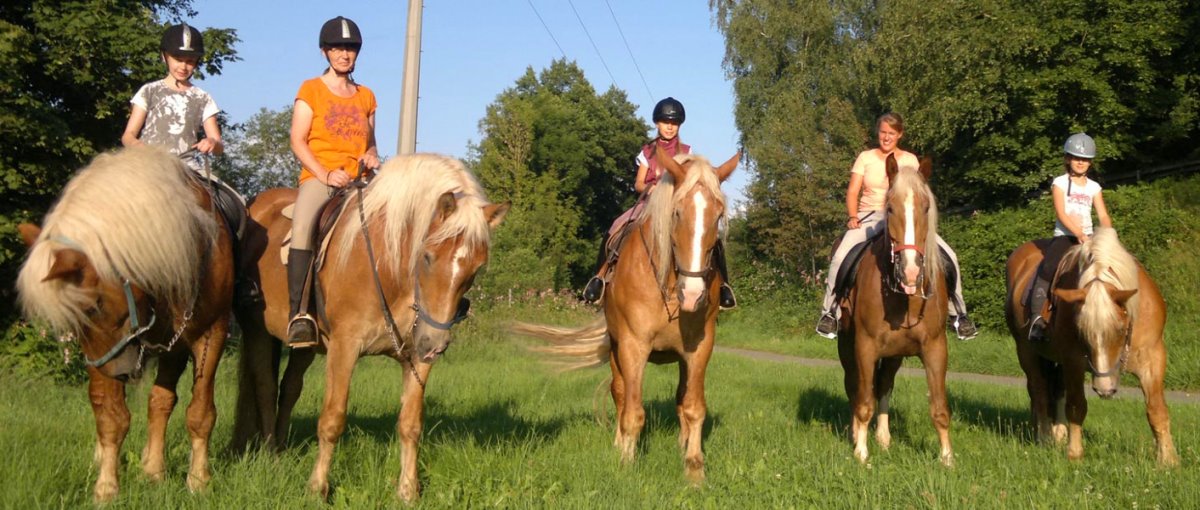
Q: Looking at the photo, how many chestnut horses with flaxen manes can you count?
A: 5